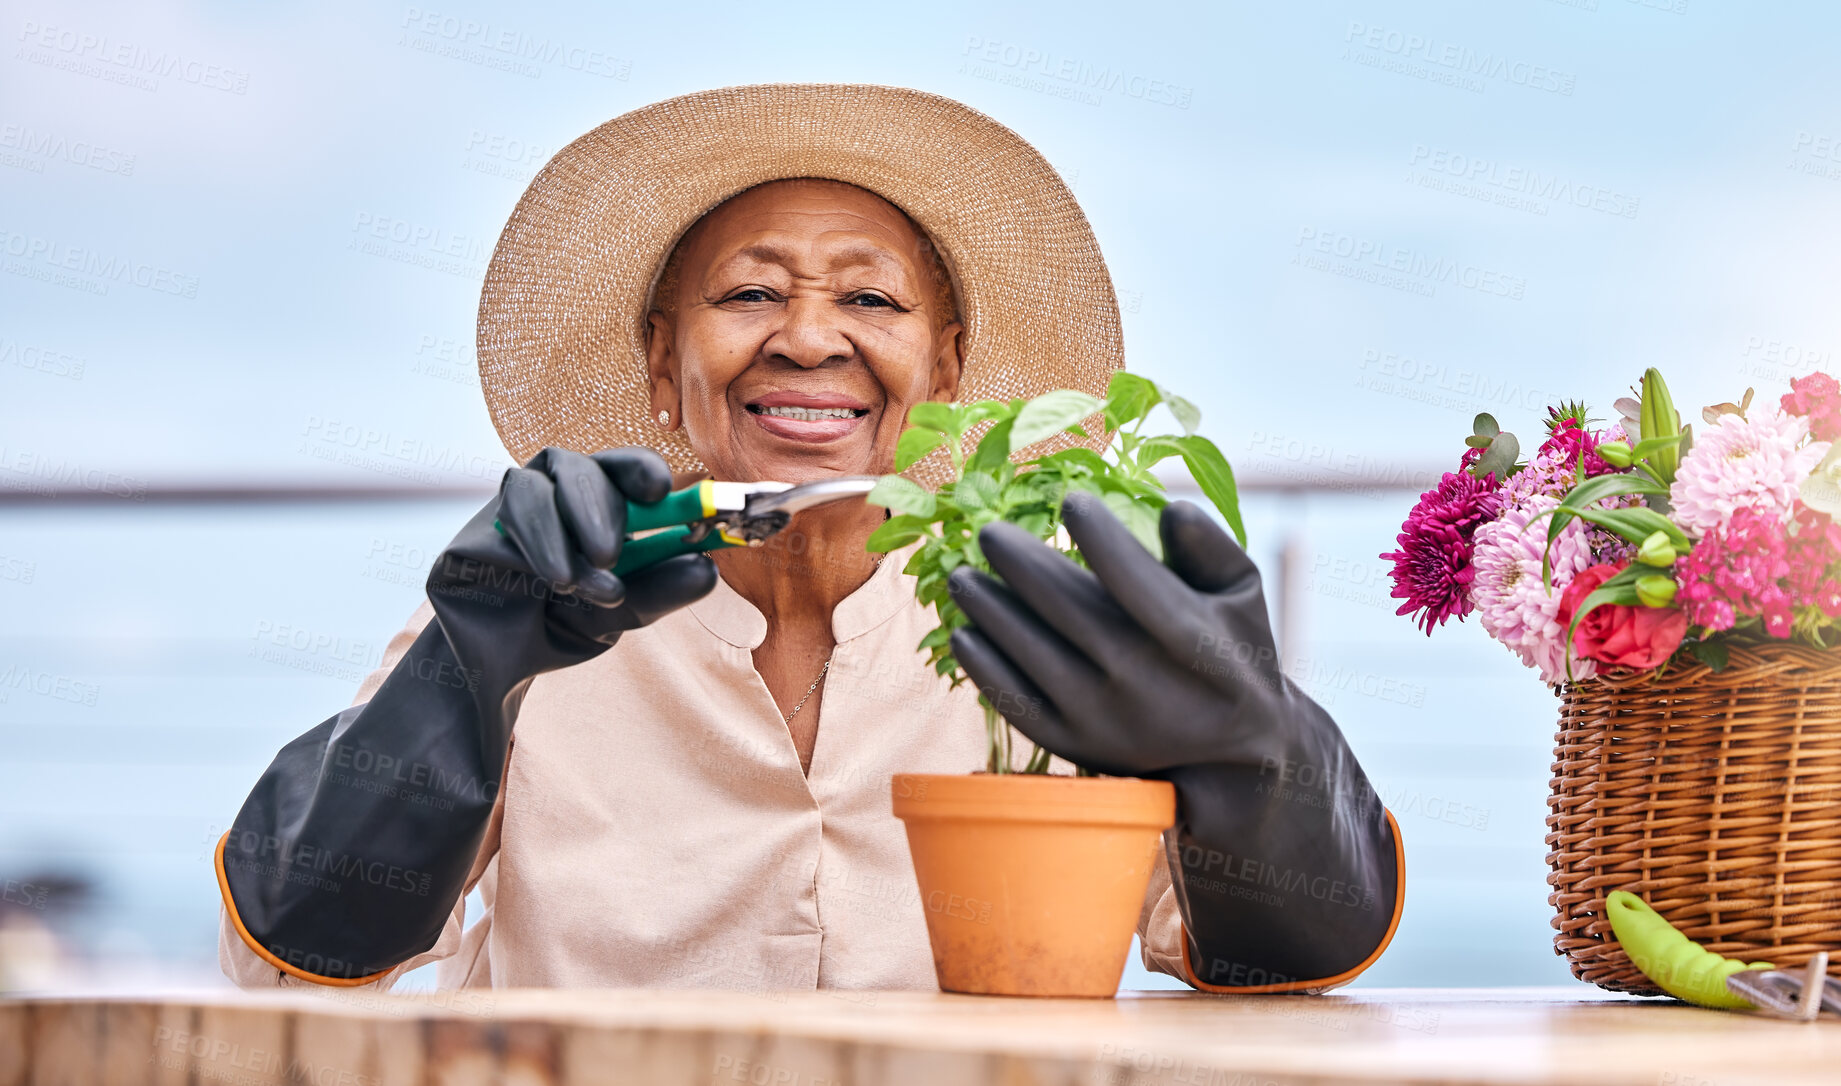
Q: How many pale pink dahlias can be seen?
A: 2